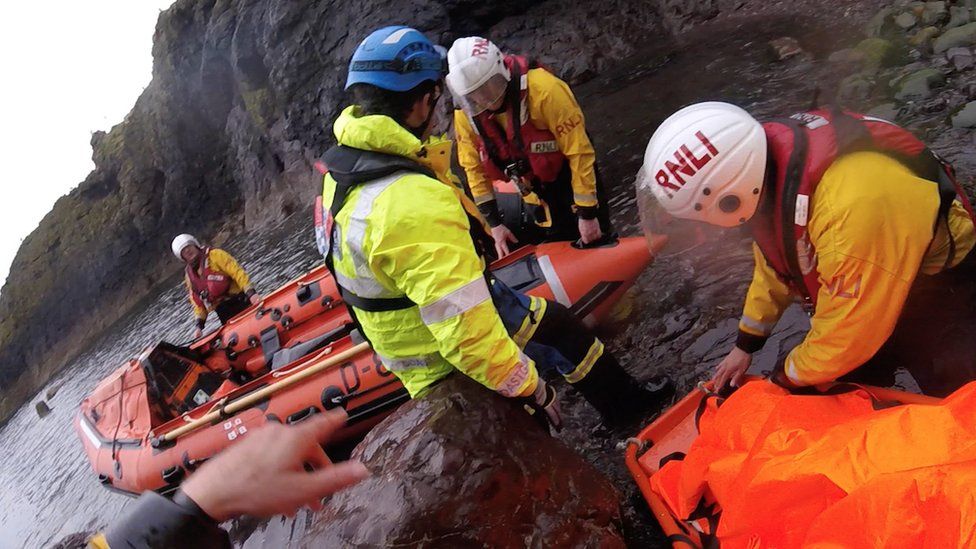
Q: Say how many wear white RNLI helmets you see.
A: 3